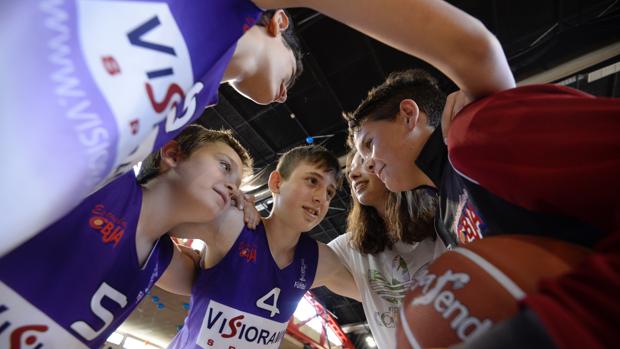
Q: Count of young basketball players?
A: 5